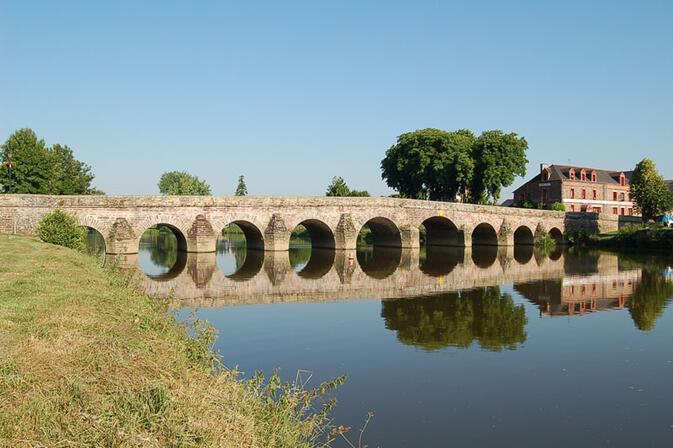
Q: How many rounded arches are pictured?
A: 9